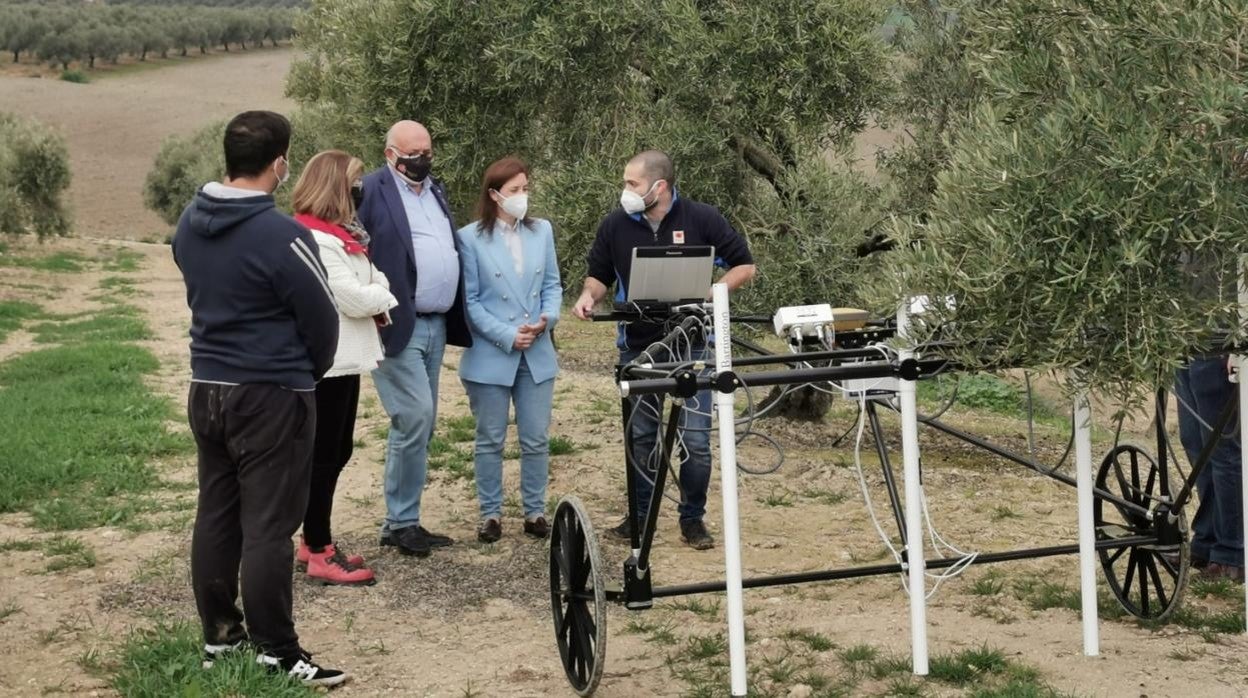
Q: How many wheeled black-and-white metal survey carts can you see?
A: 1